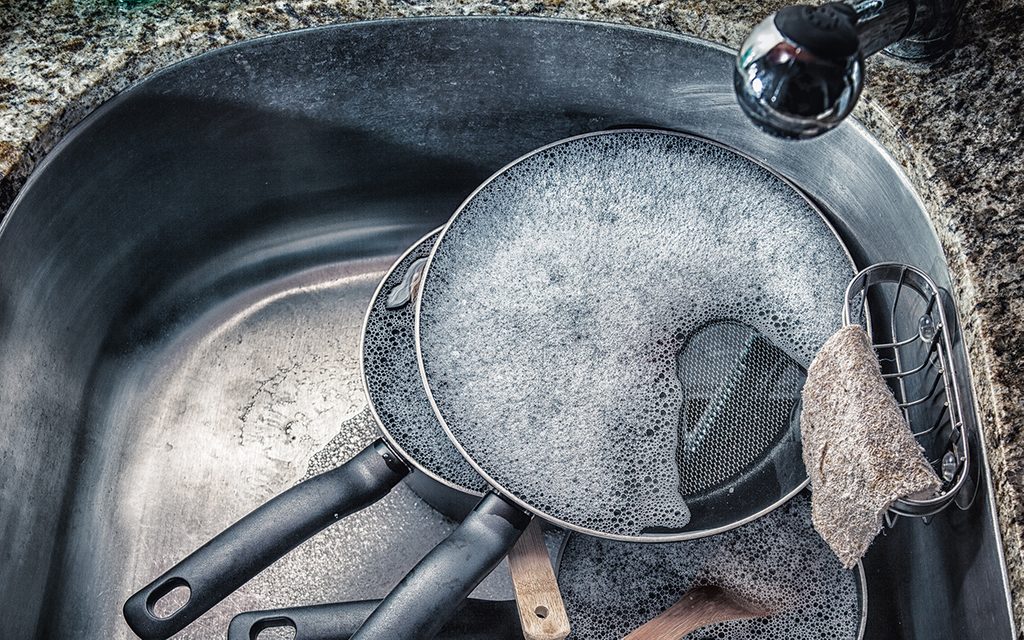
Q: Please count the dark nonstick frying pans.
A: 3